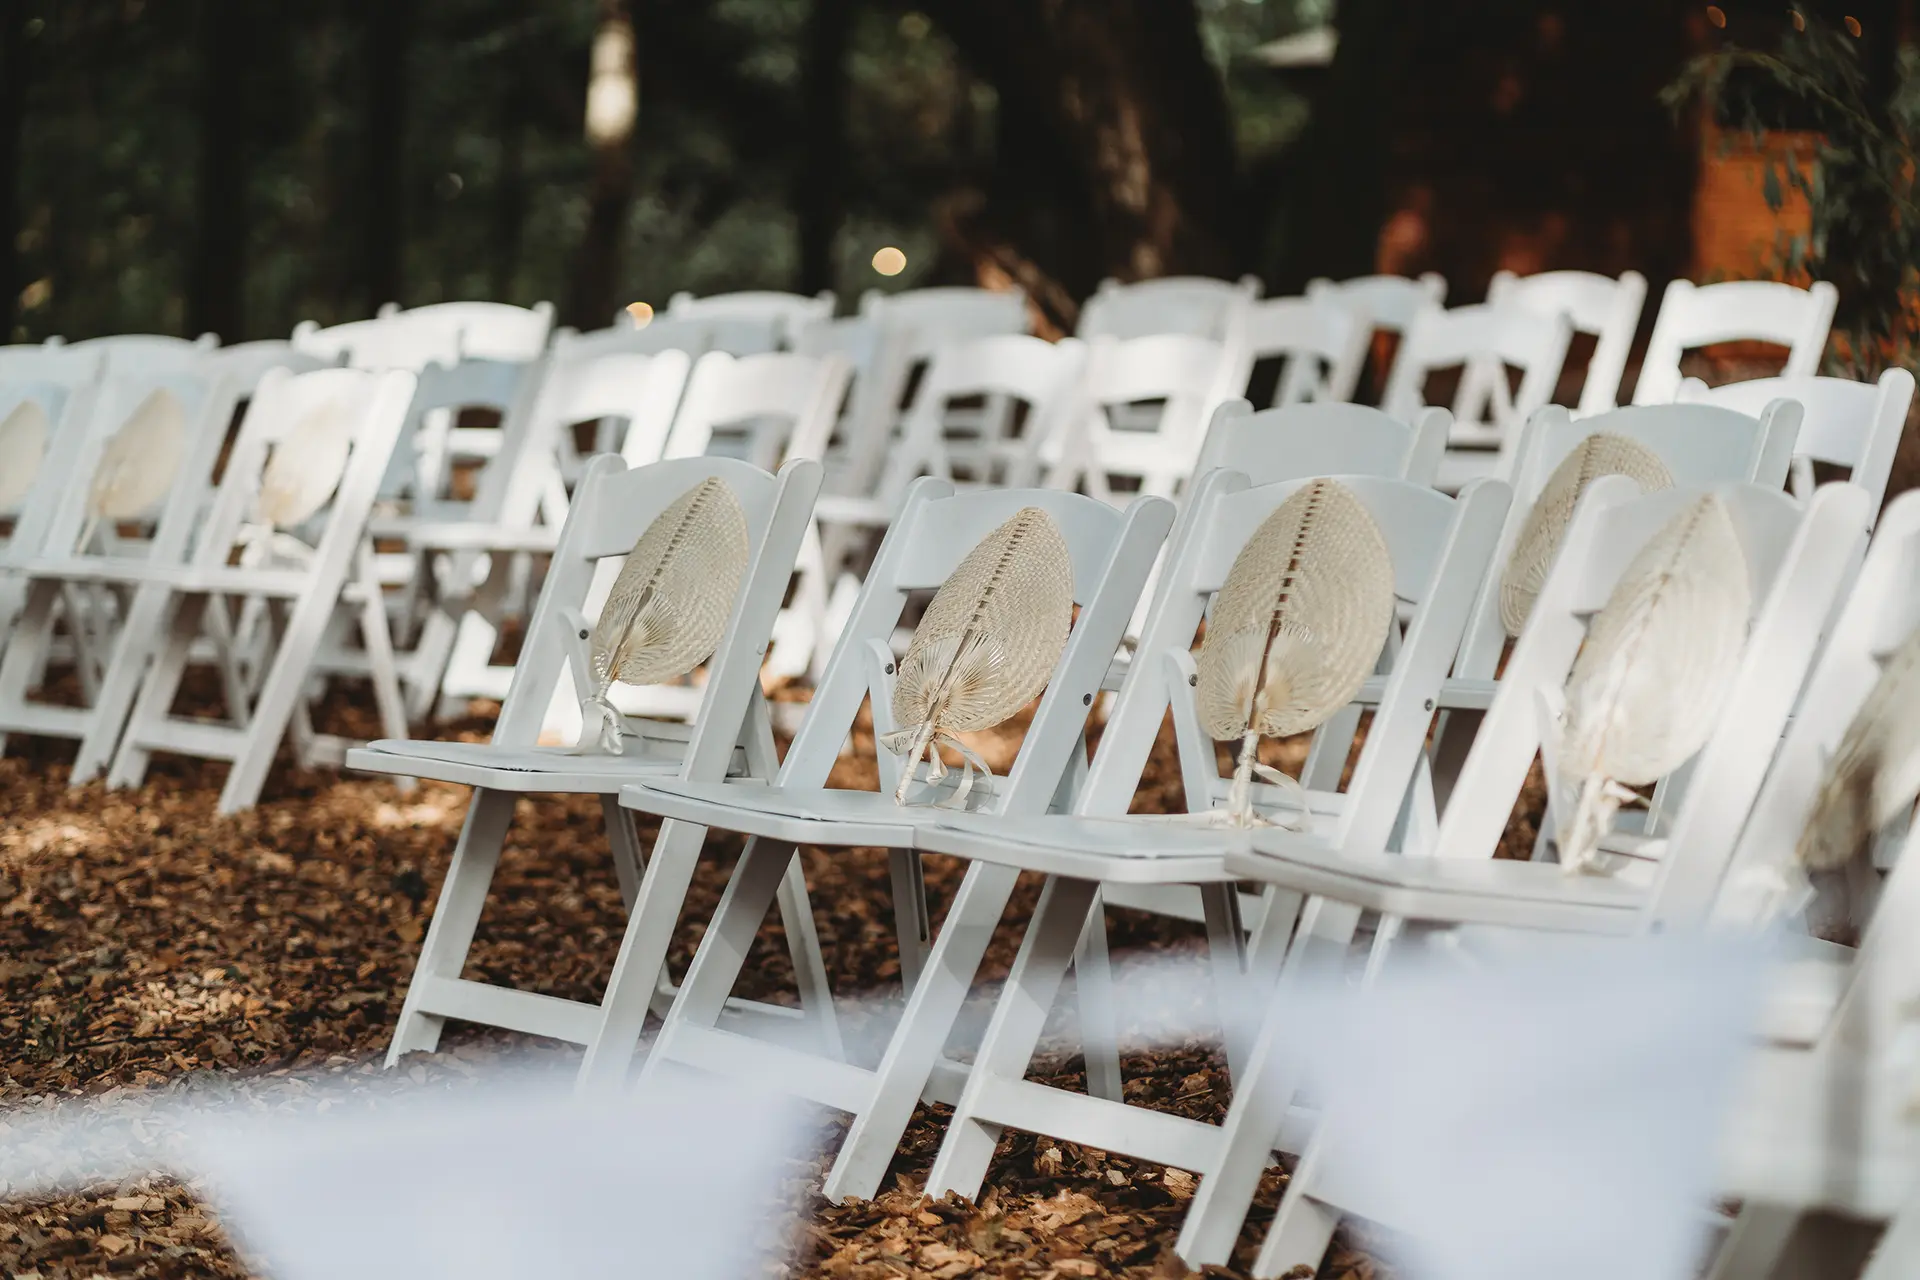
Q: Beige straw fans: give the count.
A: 9